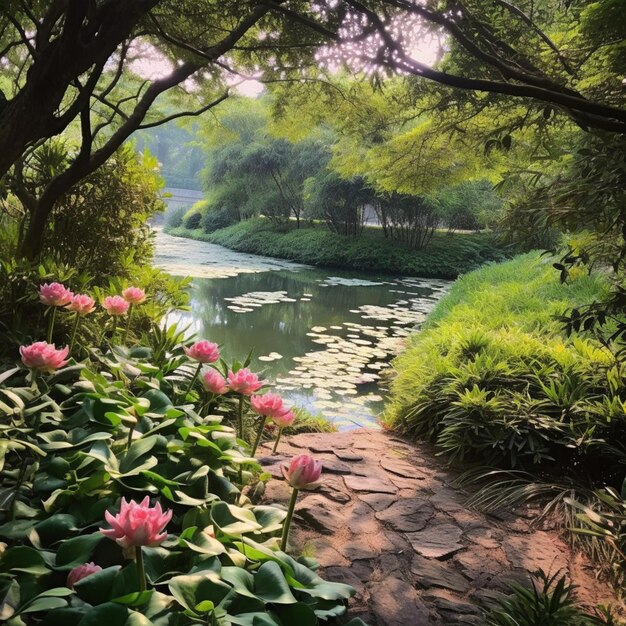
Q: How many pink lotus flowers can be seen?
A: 13